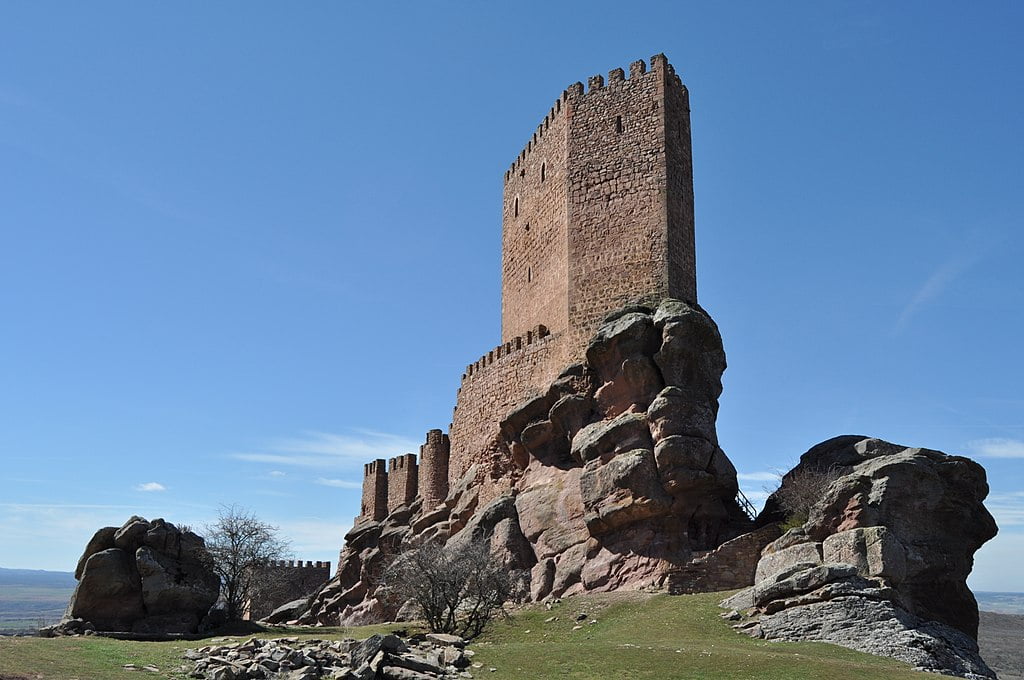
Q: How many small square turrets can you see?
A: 2